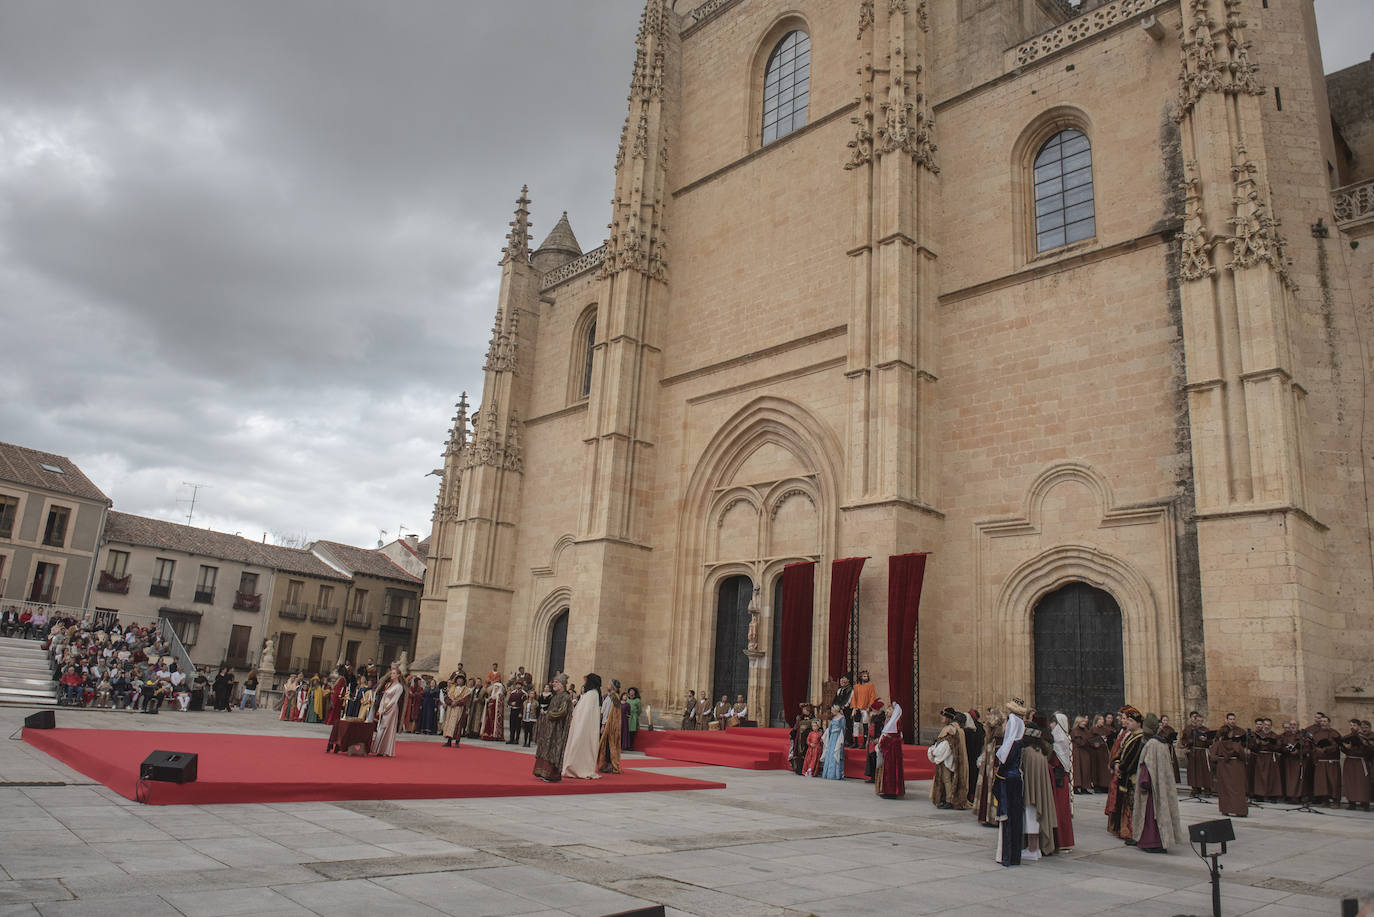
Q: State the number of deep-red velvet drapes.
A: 3